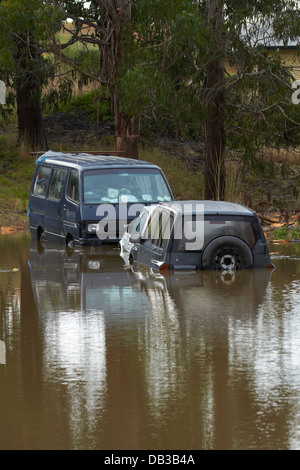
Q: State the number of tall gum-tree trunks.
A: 3